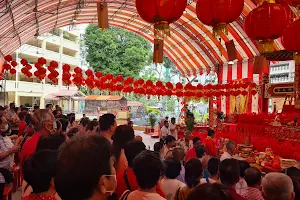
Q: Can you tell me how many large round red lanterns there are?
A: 4